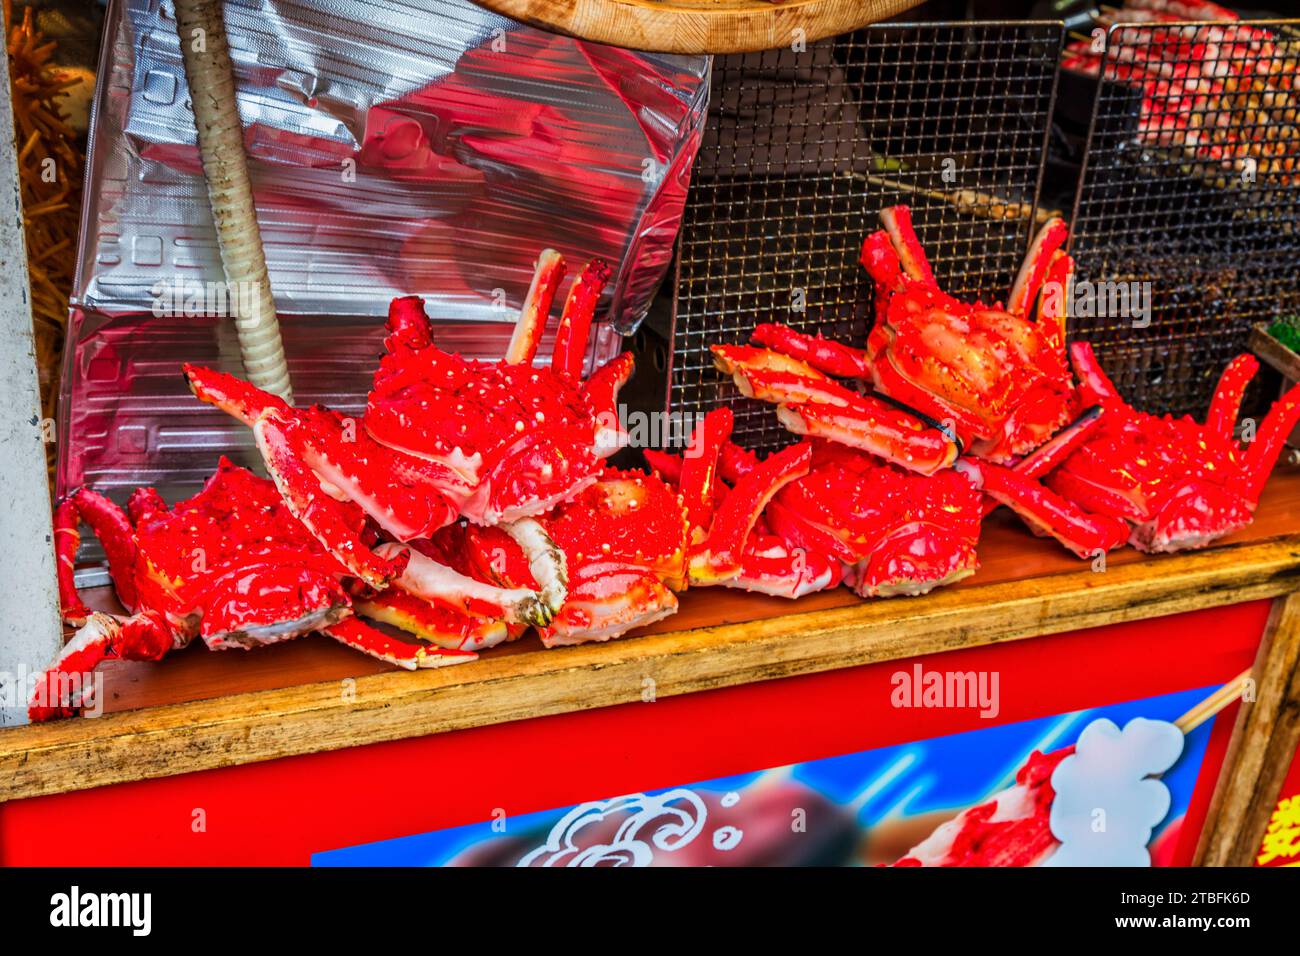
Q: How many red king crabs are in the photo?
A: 6